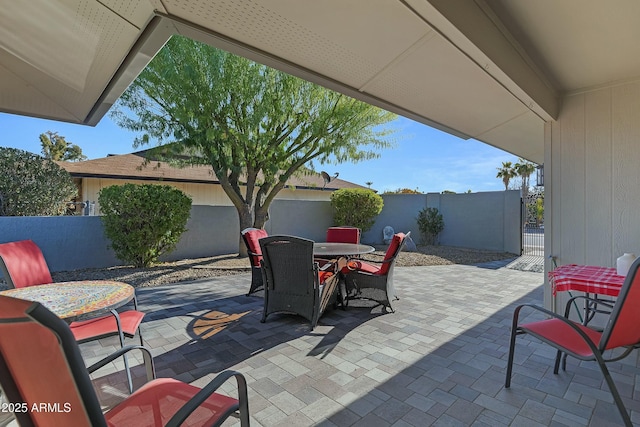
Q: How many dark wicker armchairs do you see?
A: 4